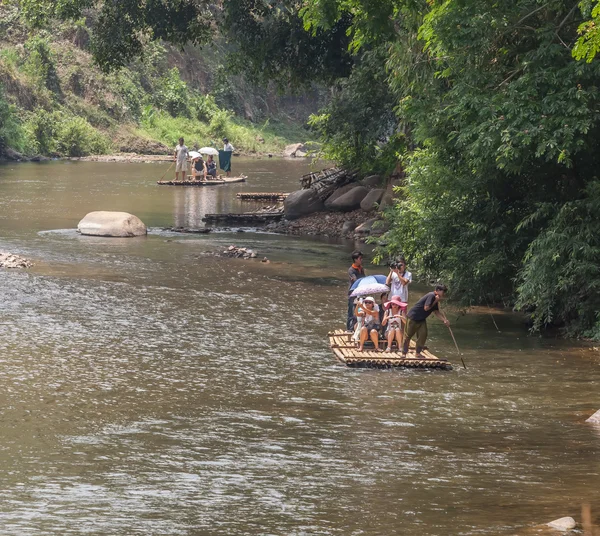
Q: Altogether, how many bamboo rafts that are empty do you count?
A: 2